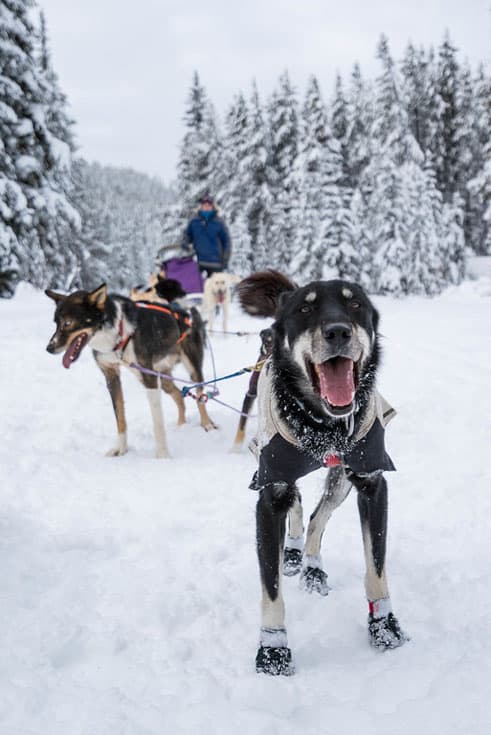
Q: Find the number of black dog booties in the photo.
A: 4